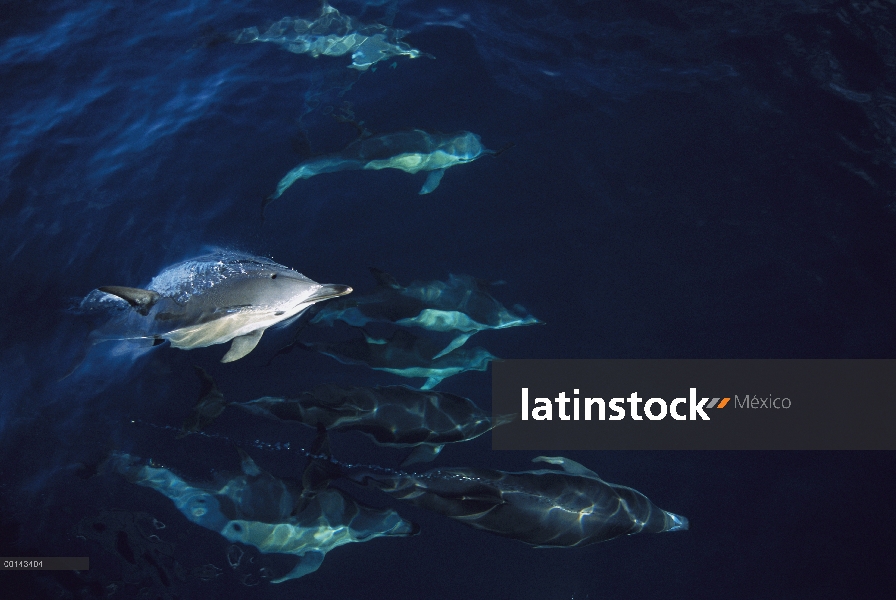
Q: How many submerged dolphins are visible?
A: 7